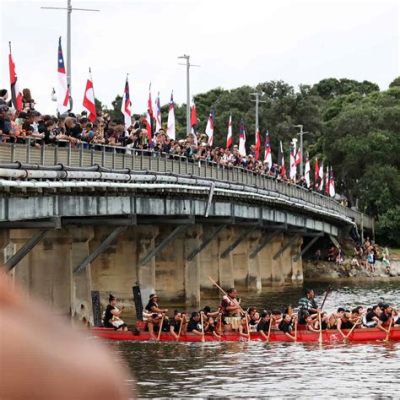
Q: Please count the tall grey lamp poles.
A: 4